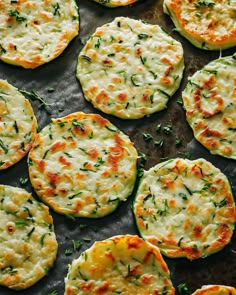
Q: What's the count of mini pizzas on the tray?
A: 11